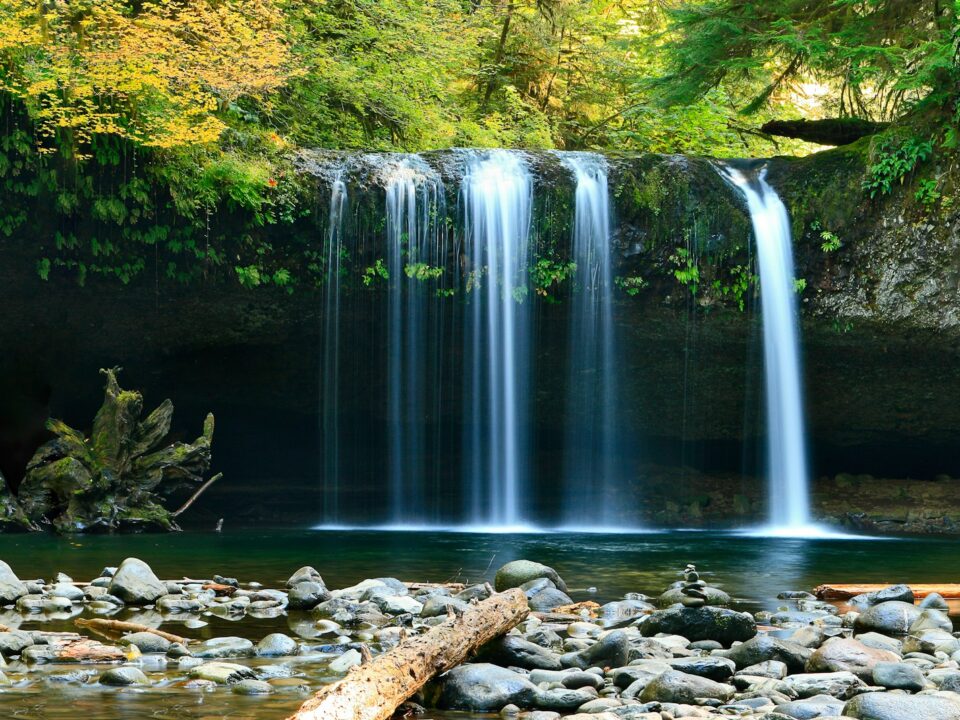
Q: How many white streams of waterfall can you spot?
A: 5